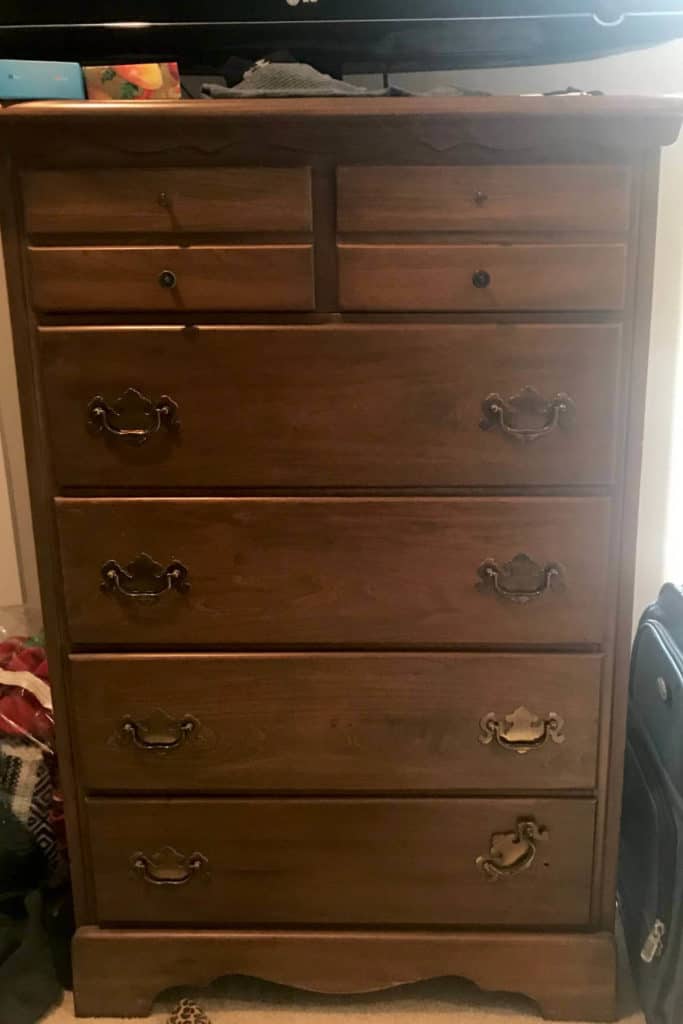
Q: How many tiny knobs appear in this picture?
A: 4